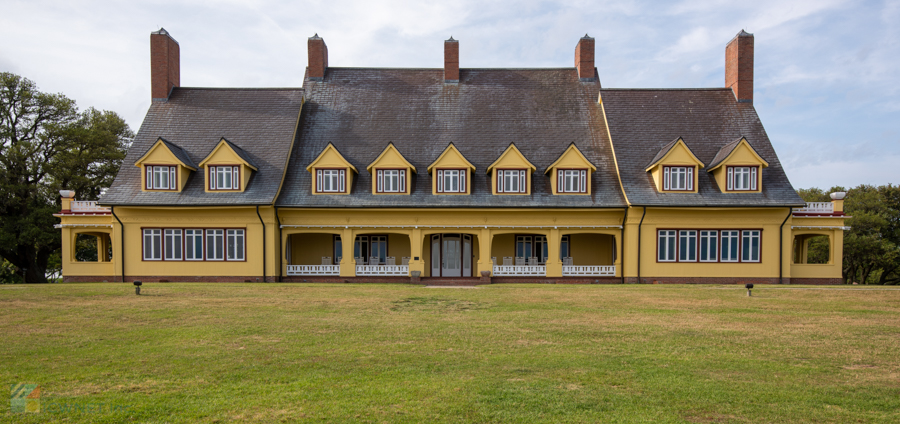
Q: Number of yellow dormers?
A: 9